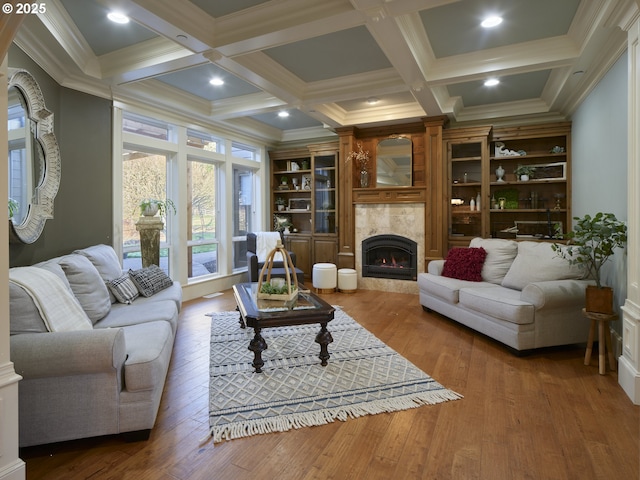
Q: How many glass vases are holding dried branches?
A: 1